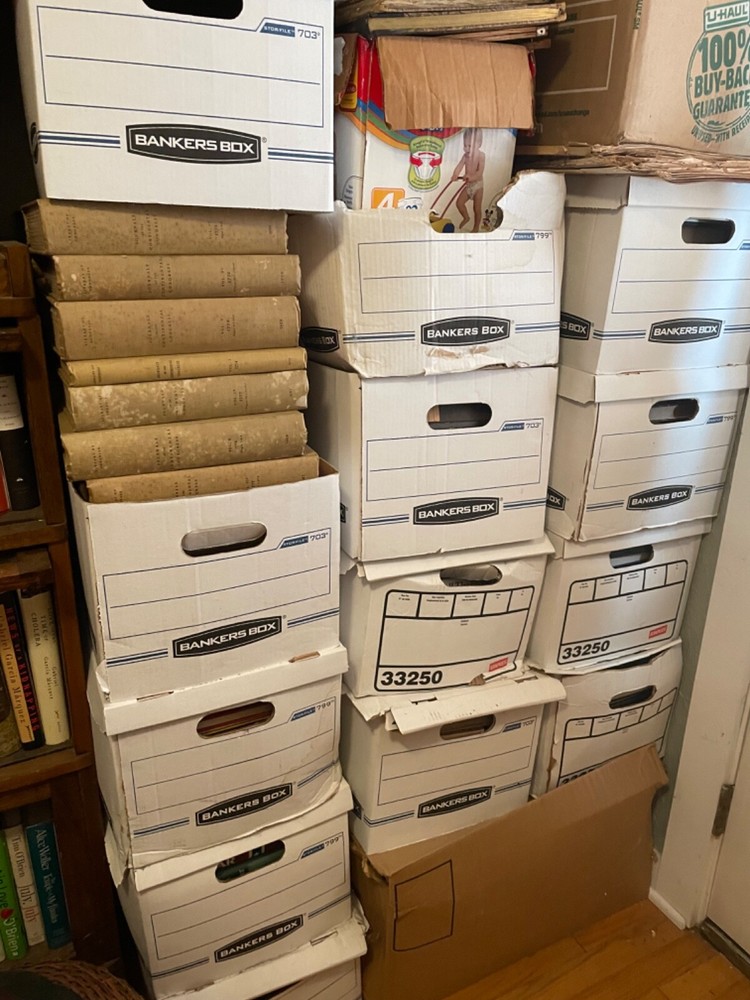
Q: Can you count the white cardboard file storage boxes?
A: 13